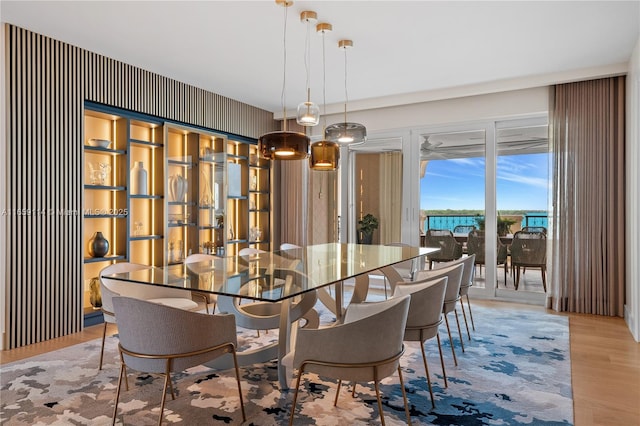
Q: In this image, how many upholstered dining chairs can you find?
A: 10